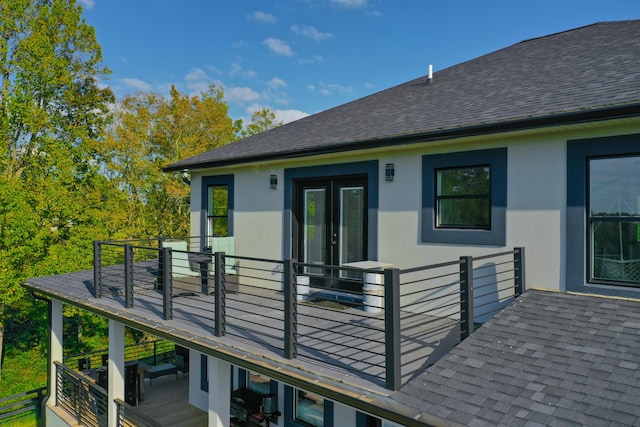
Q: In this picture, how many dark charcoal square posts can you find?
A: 9